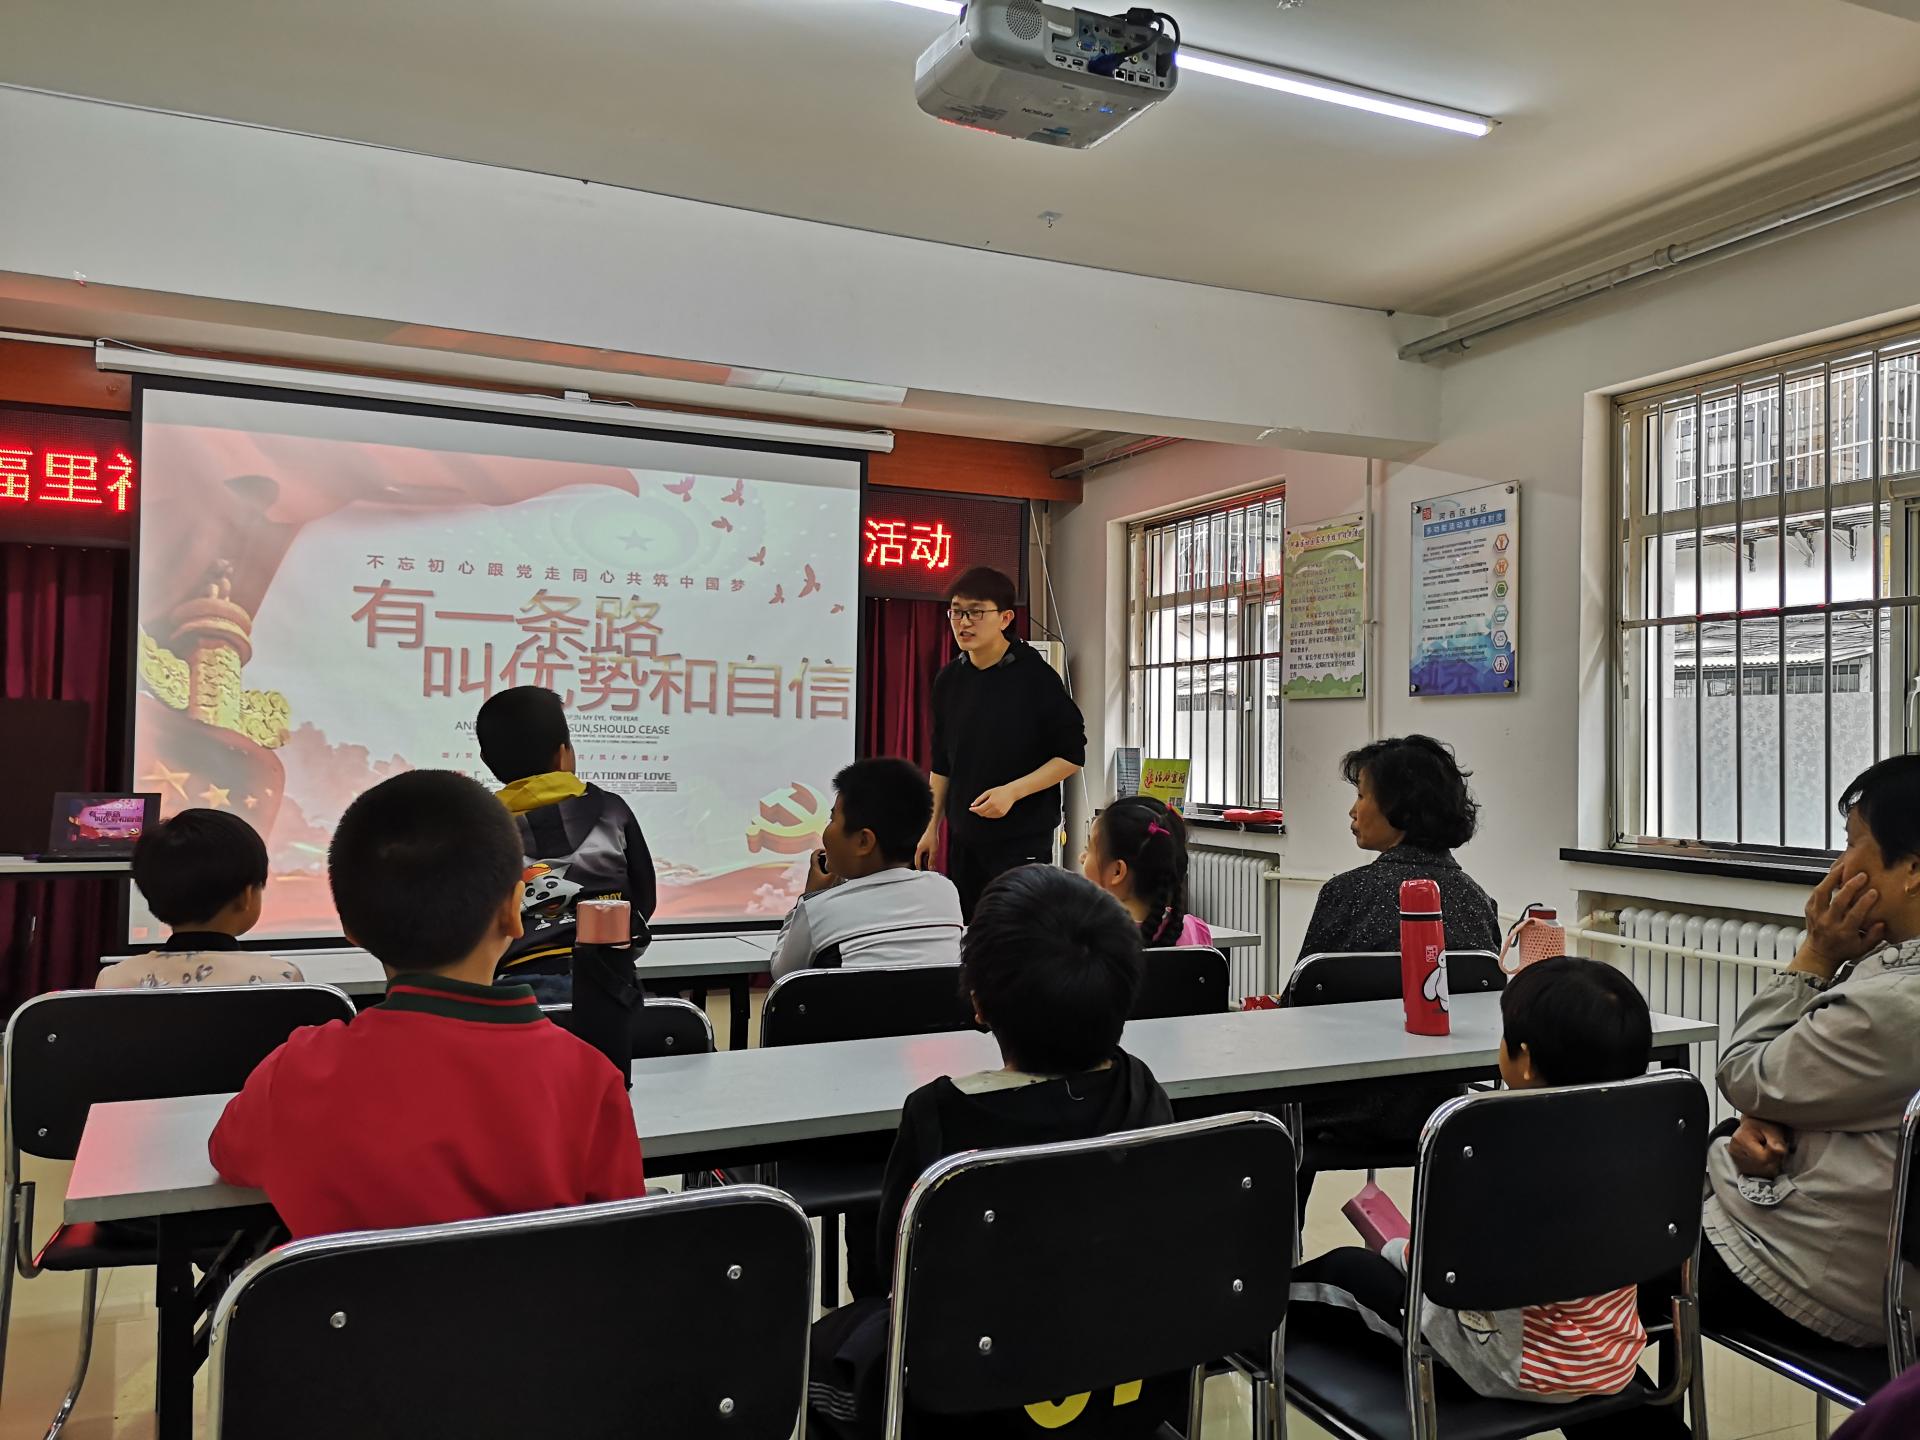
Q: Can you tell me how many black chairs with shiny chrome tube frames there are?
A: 9